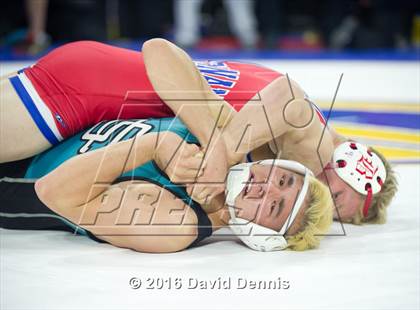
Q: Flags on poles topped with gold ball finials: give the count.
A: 0